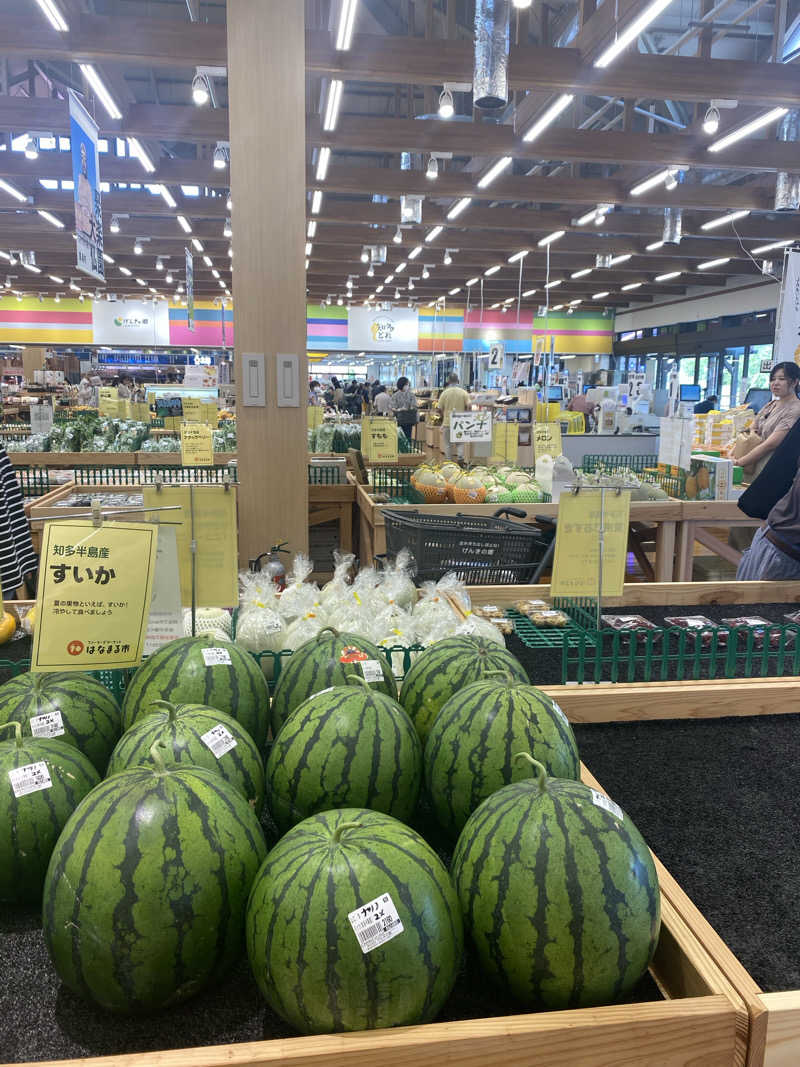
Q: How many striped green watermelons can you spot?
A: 11